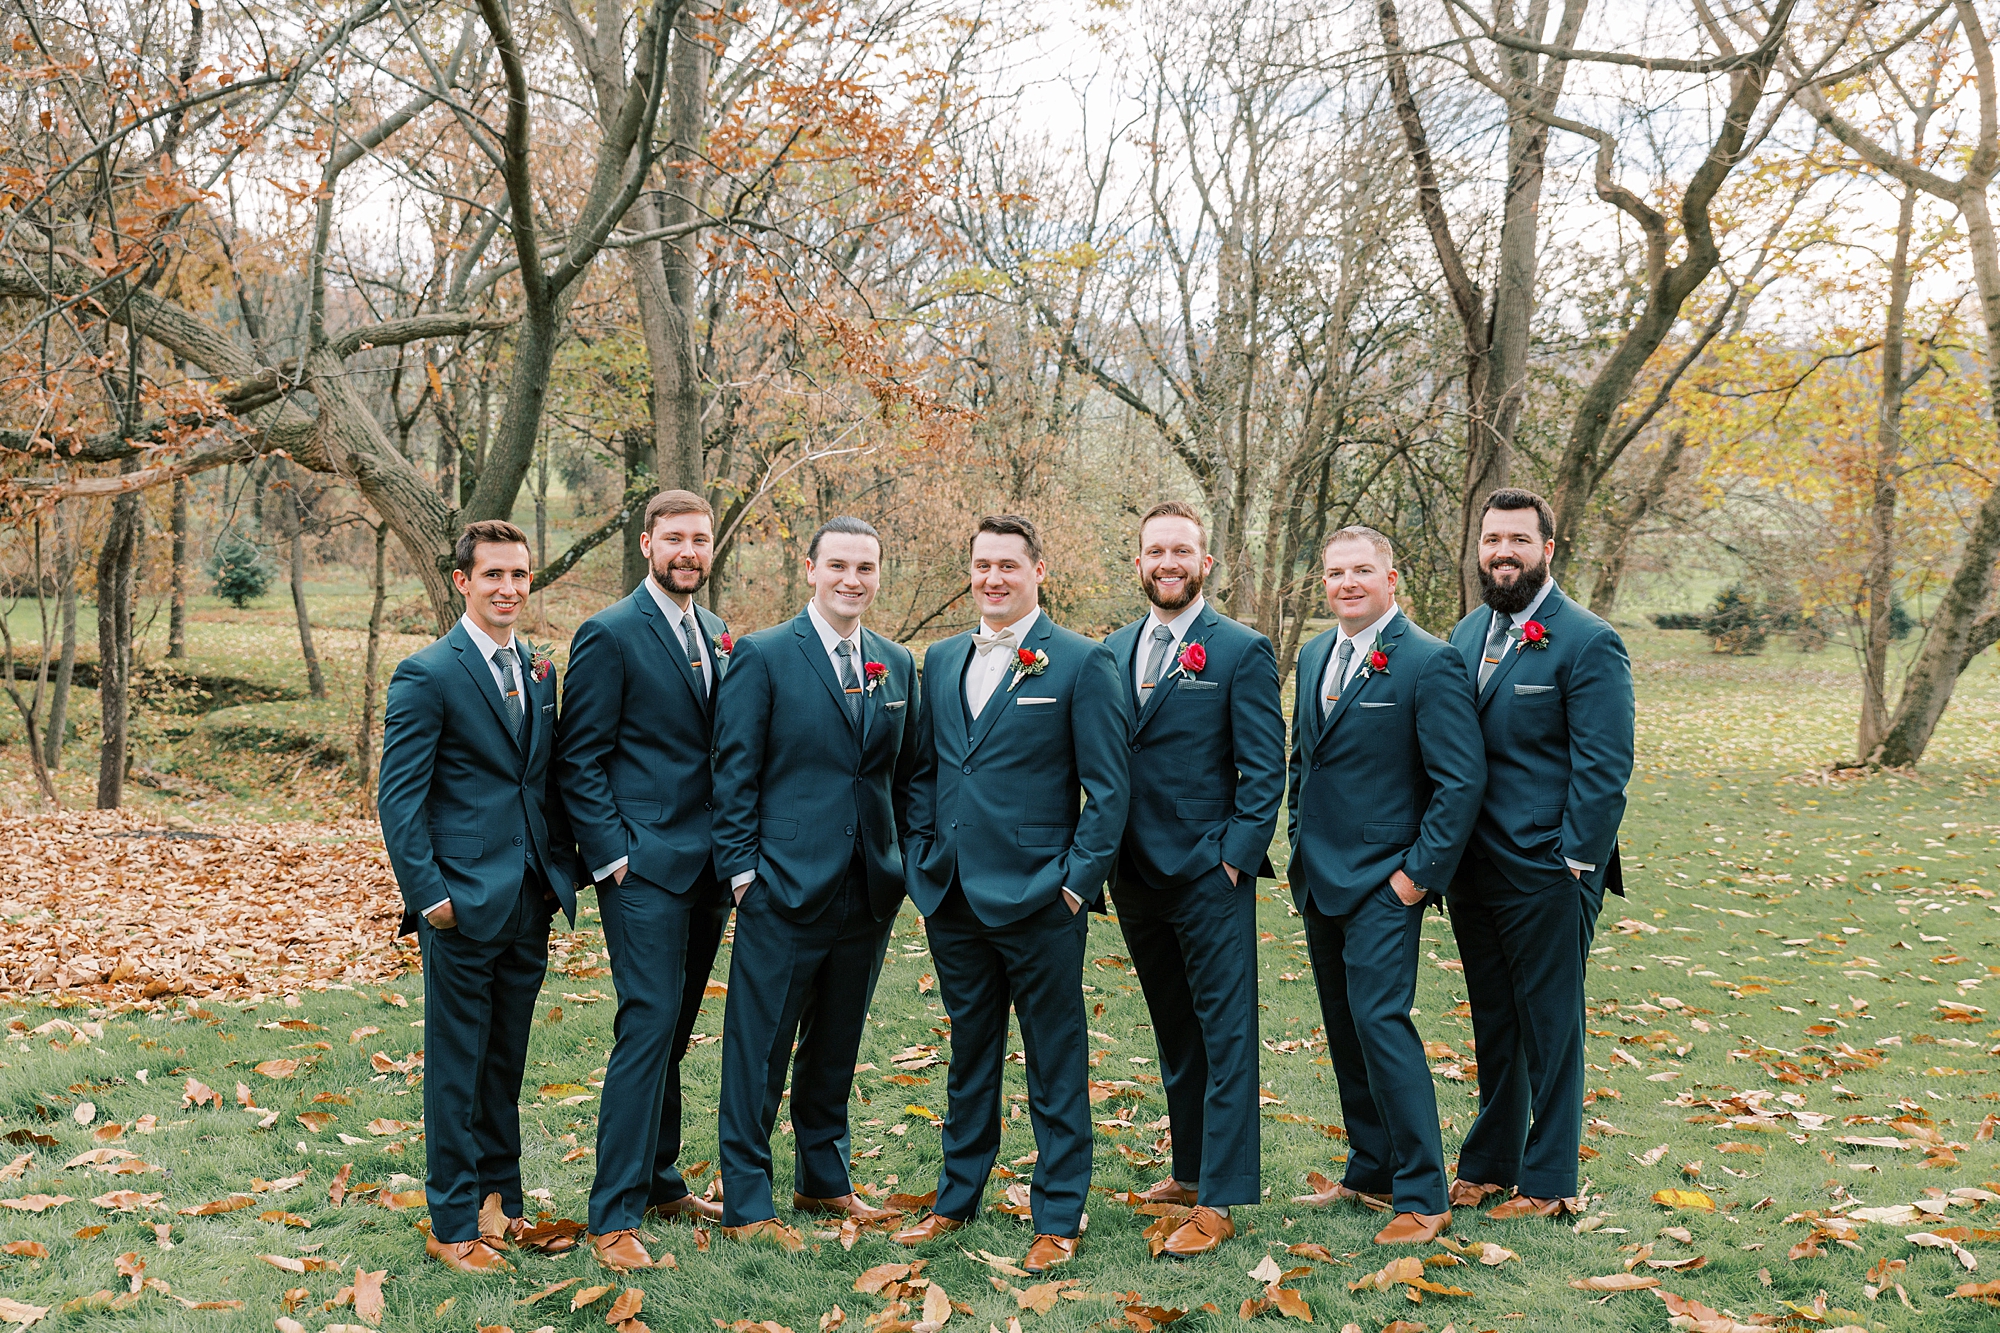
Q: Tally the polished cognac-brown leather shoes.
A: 14